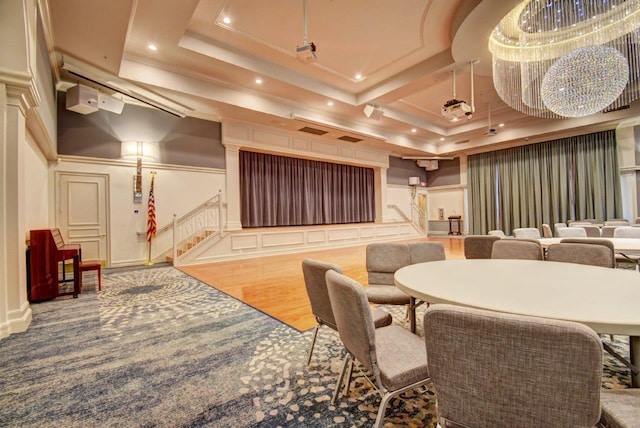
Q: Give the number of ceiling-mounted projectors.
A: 3